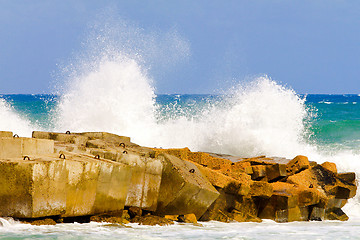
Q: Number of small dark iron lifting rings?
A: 8